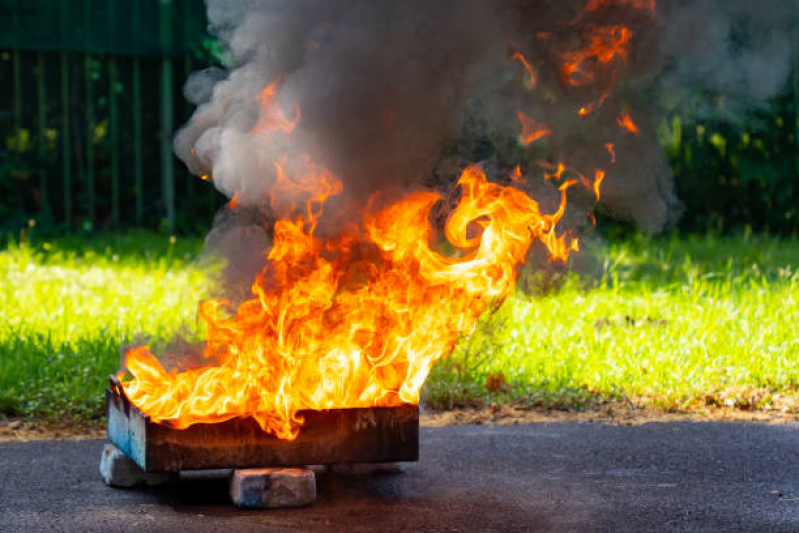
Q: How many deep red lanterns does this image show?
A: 0